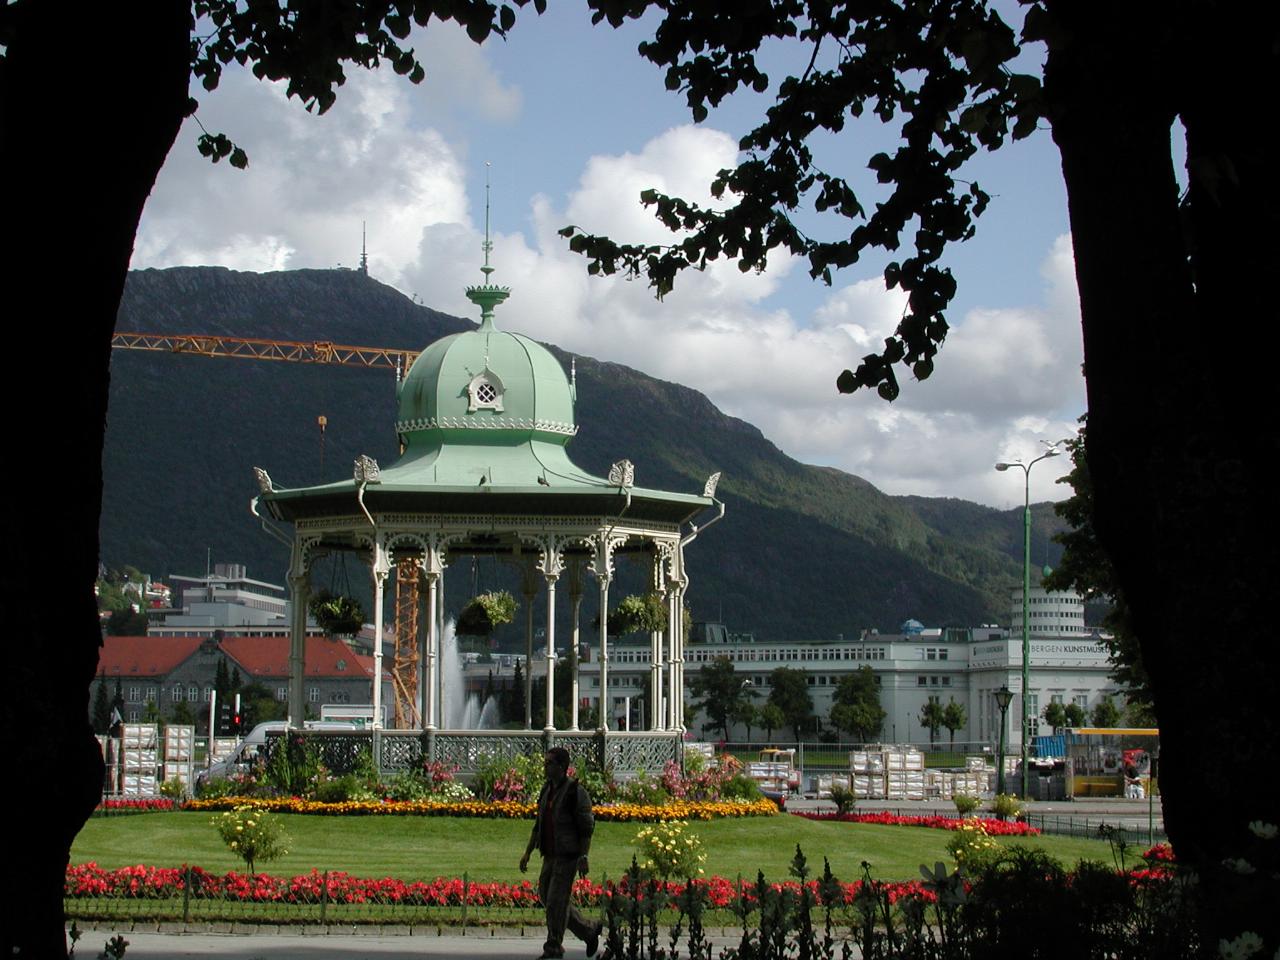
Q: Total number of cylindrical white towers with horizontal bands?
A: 1